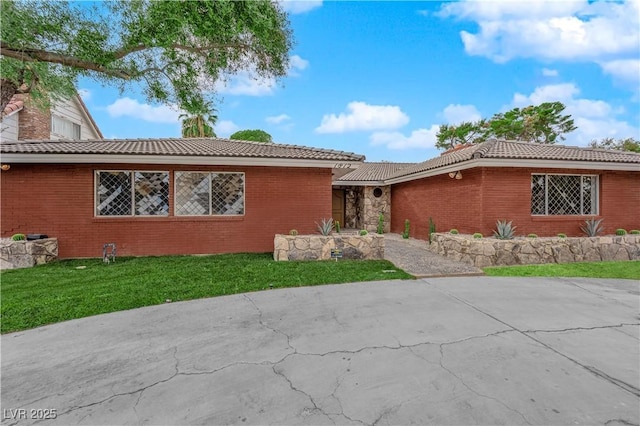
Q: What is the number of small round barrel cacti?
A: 9